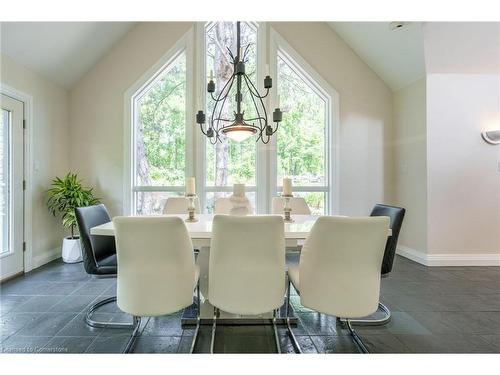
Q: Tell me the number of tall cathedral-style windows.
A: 3